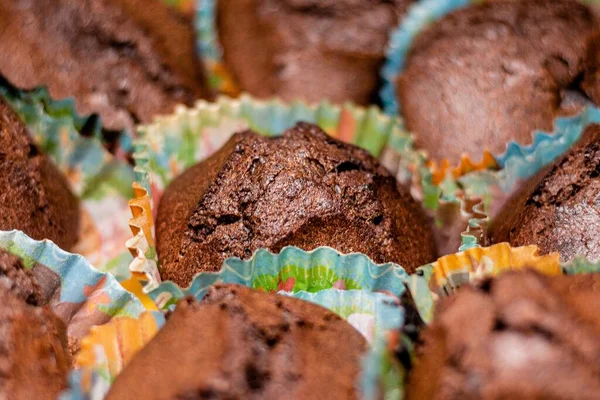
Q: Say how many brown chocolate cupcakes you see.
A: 9